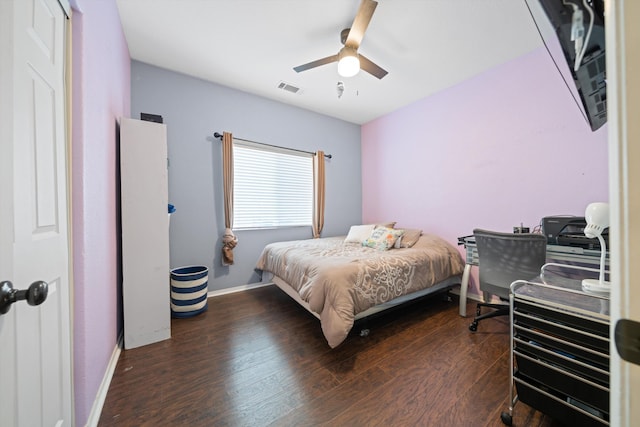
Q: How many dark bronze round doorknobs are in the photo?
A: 1